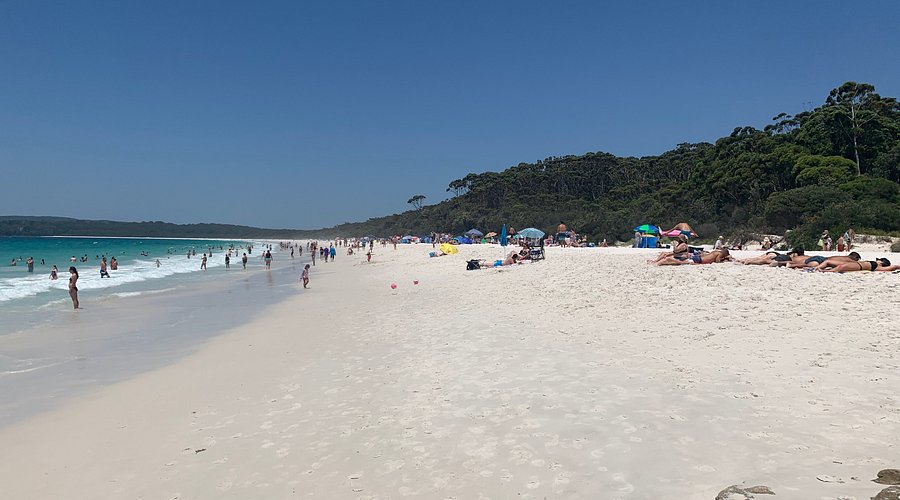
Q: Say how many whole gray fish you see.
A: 0